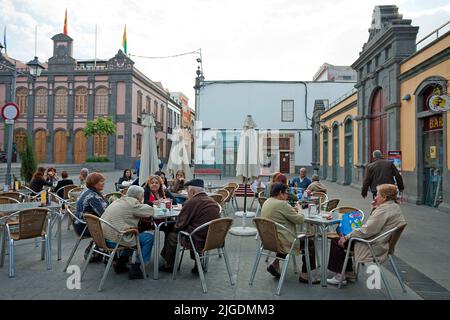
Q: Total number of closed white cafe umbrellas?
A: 3